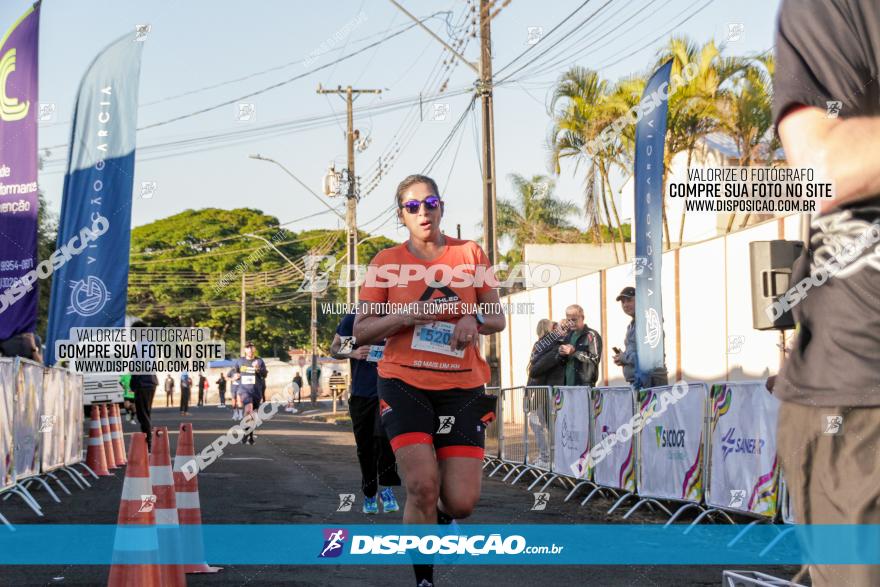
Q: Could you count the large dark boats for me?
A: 0